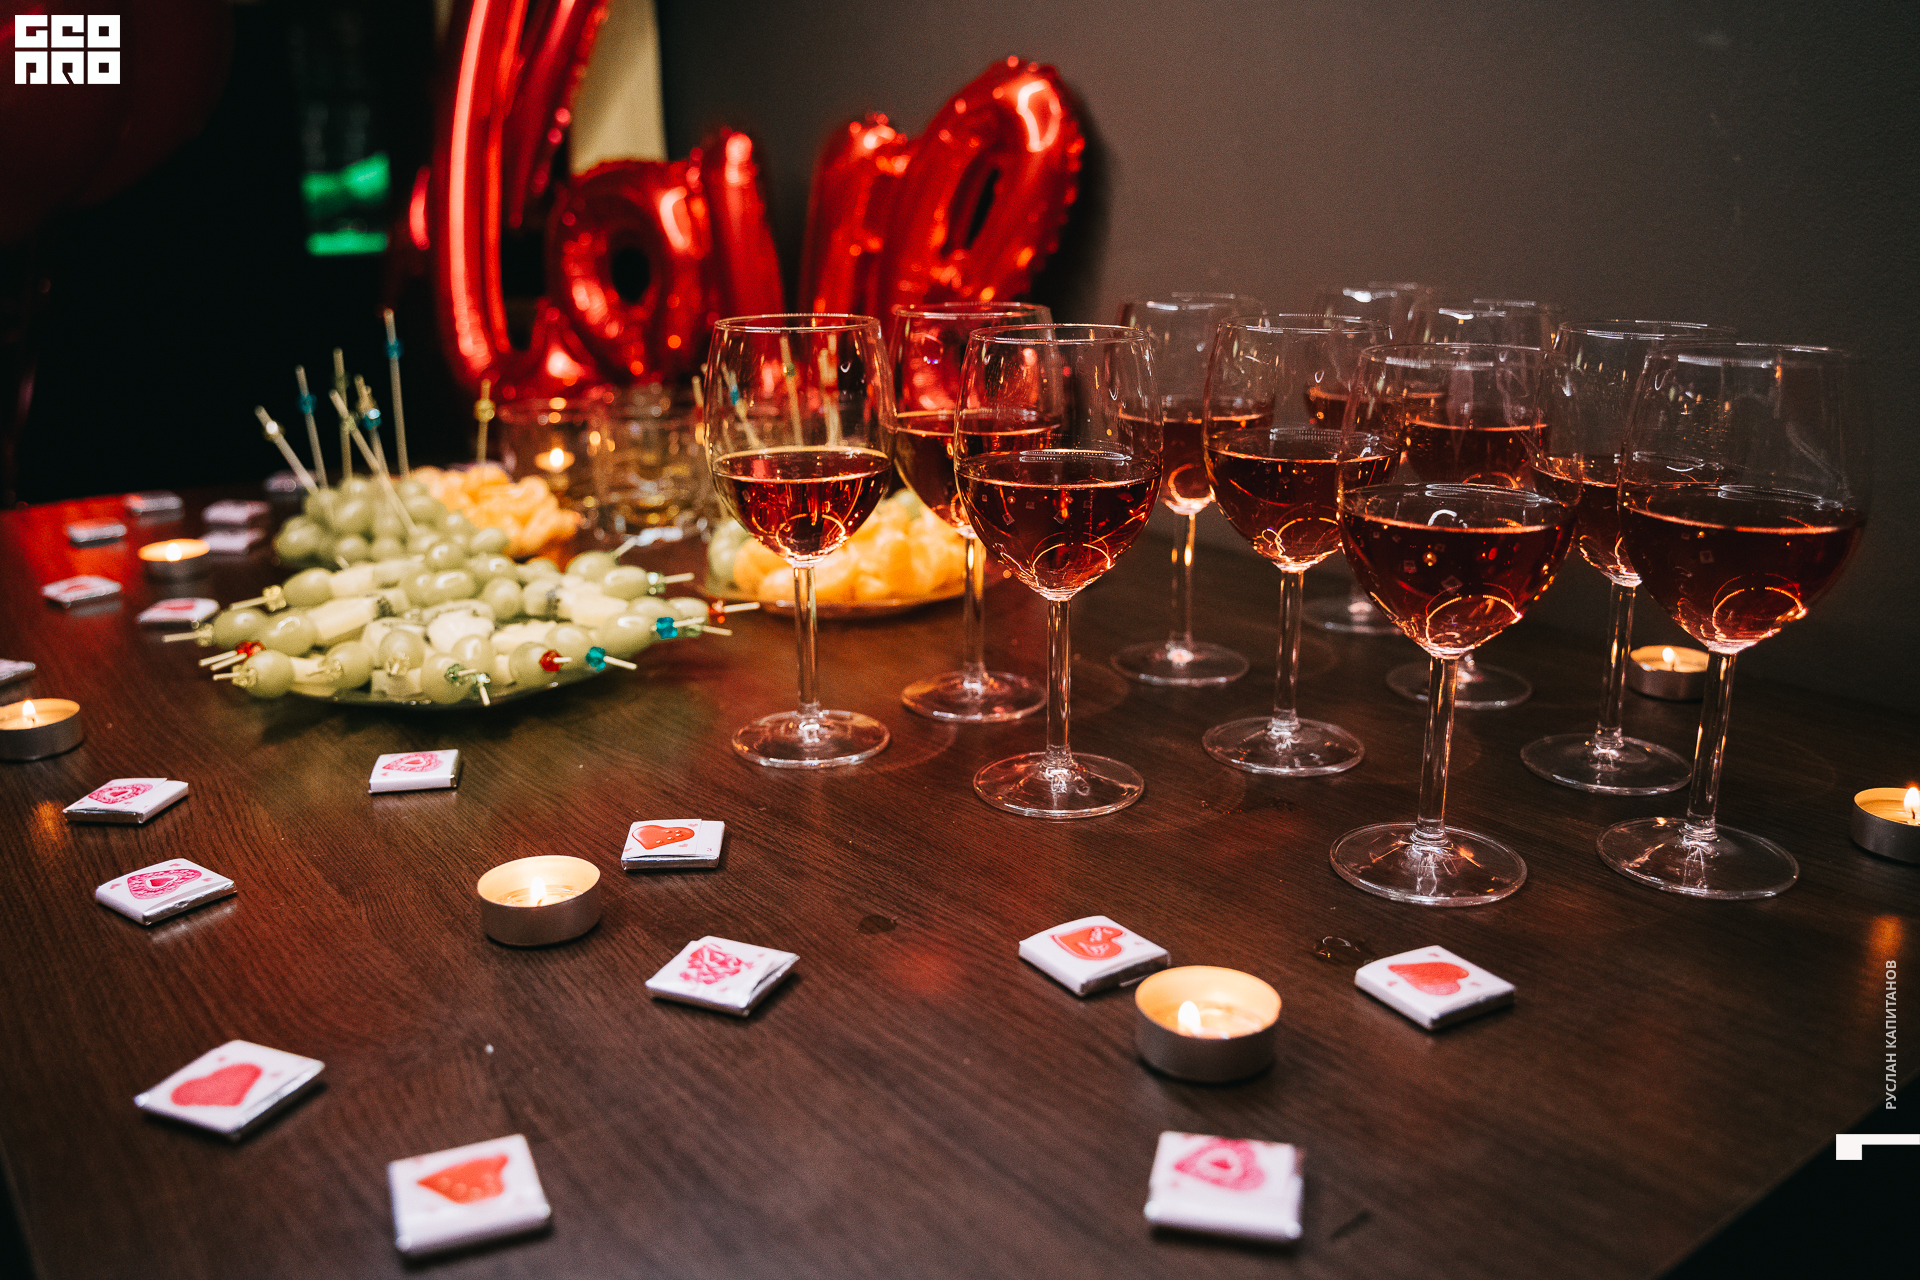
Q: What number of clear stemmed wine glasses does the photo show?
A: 10